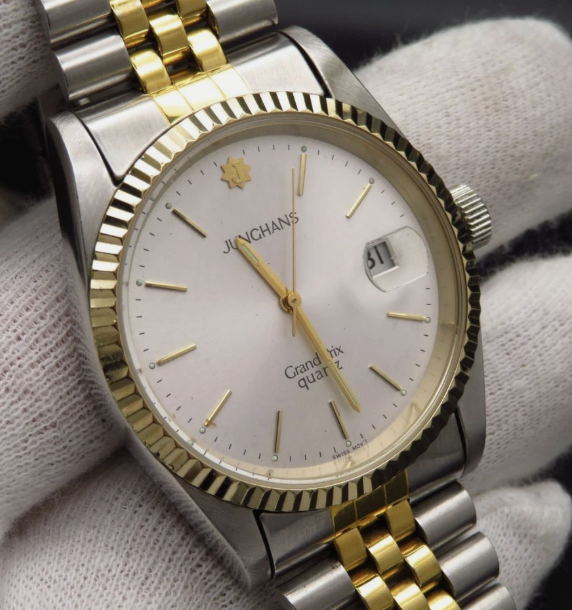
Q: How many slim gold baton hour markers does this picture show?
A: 10